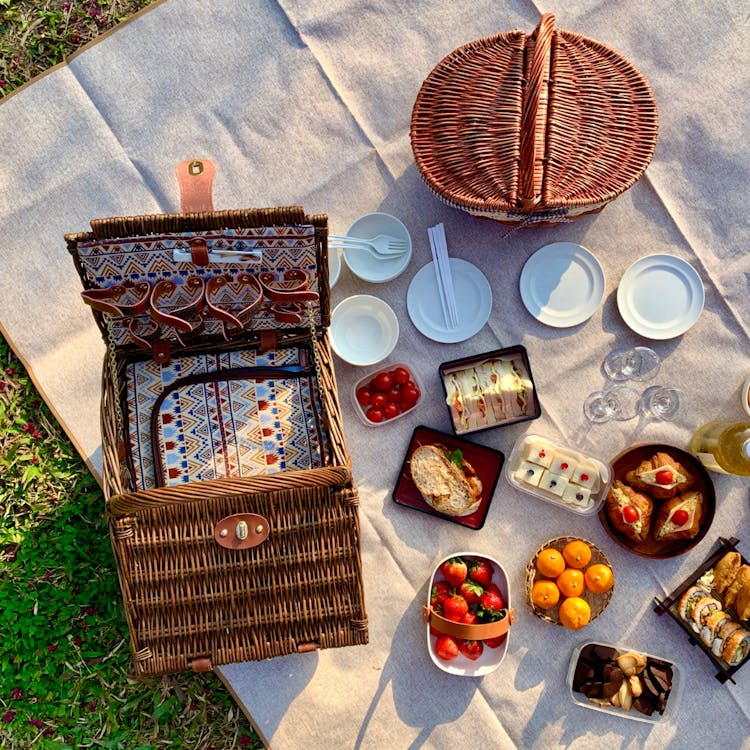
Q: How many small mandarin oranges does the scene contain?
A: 6